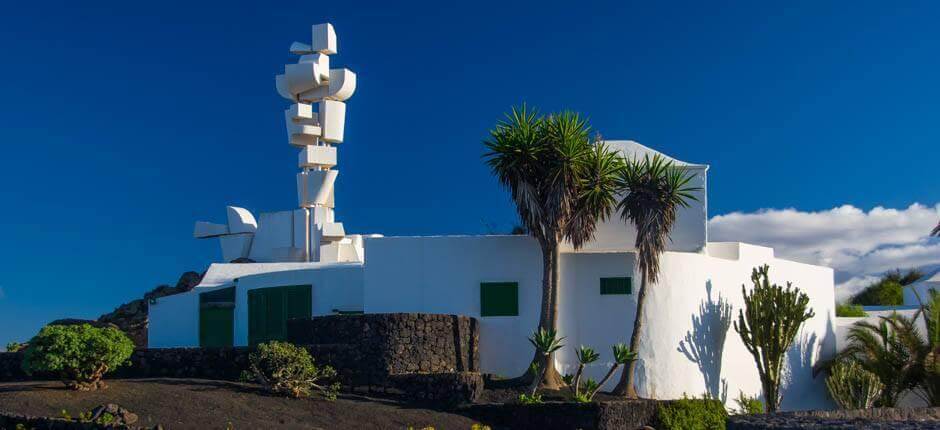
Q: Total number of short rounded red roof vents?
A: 0